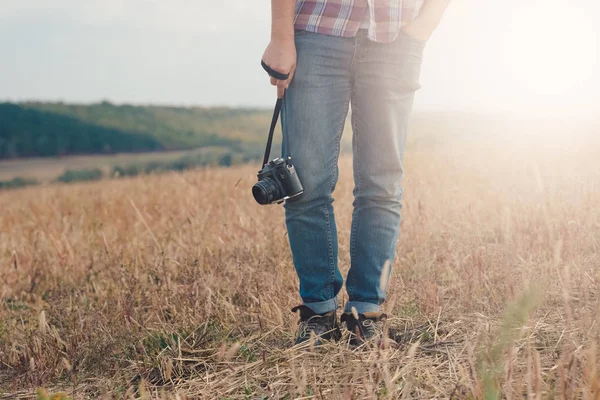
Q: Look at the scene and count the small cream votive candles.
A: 0